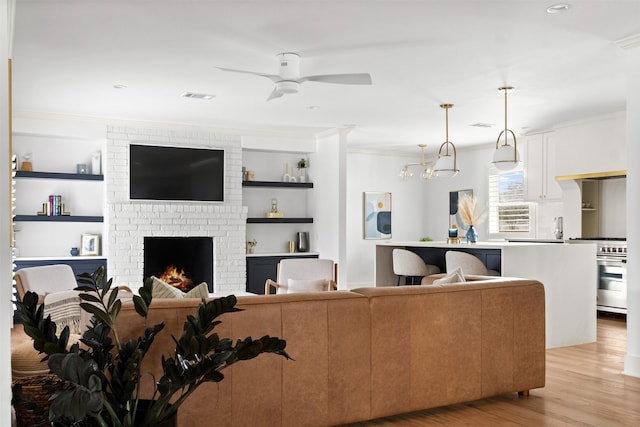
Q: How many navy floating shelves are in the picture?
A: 4